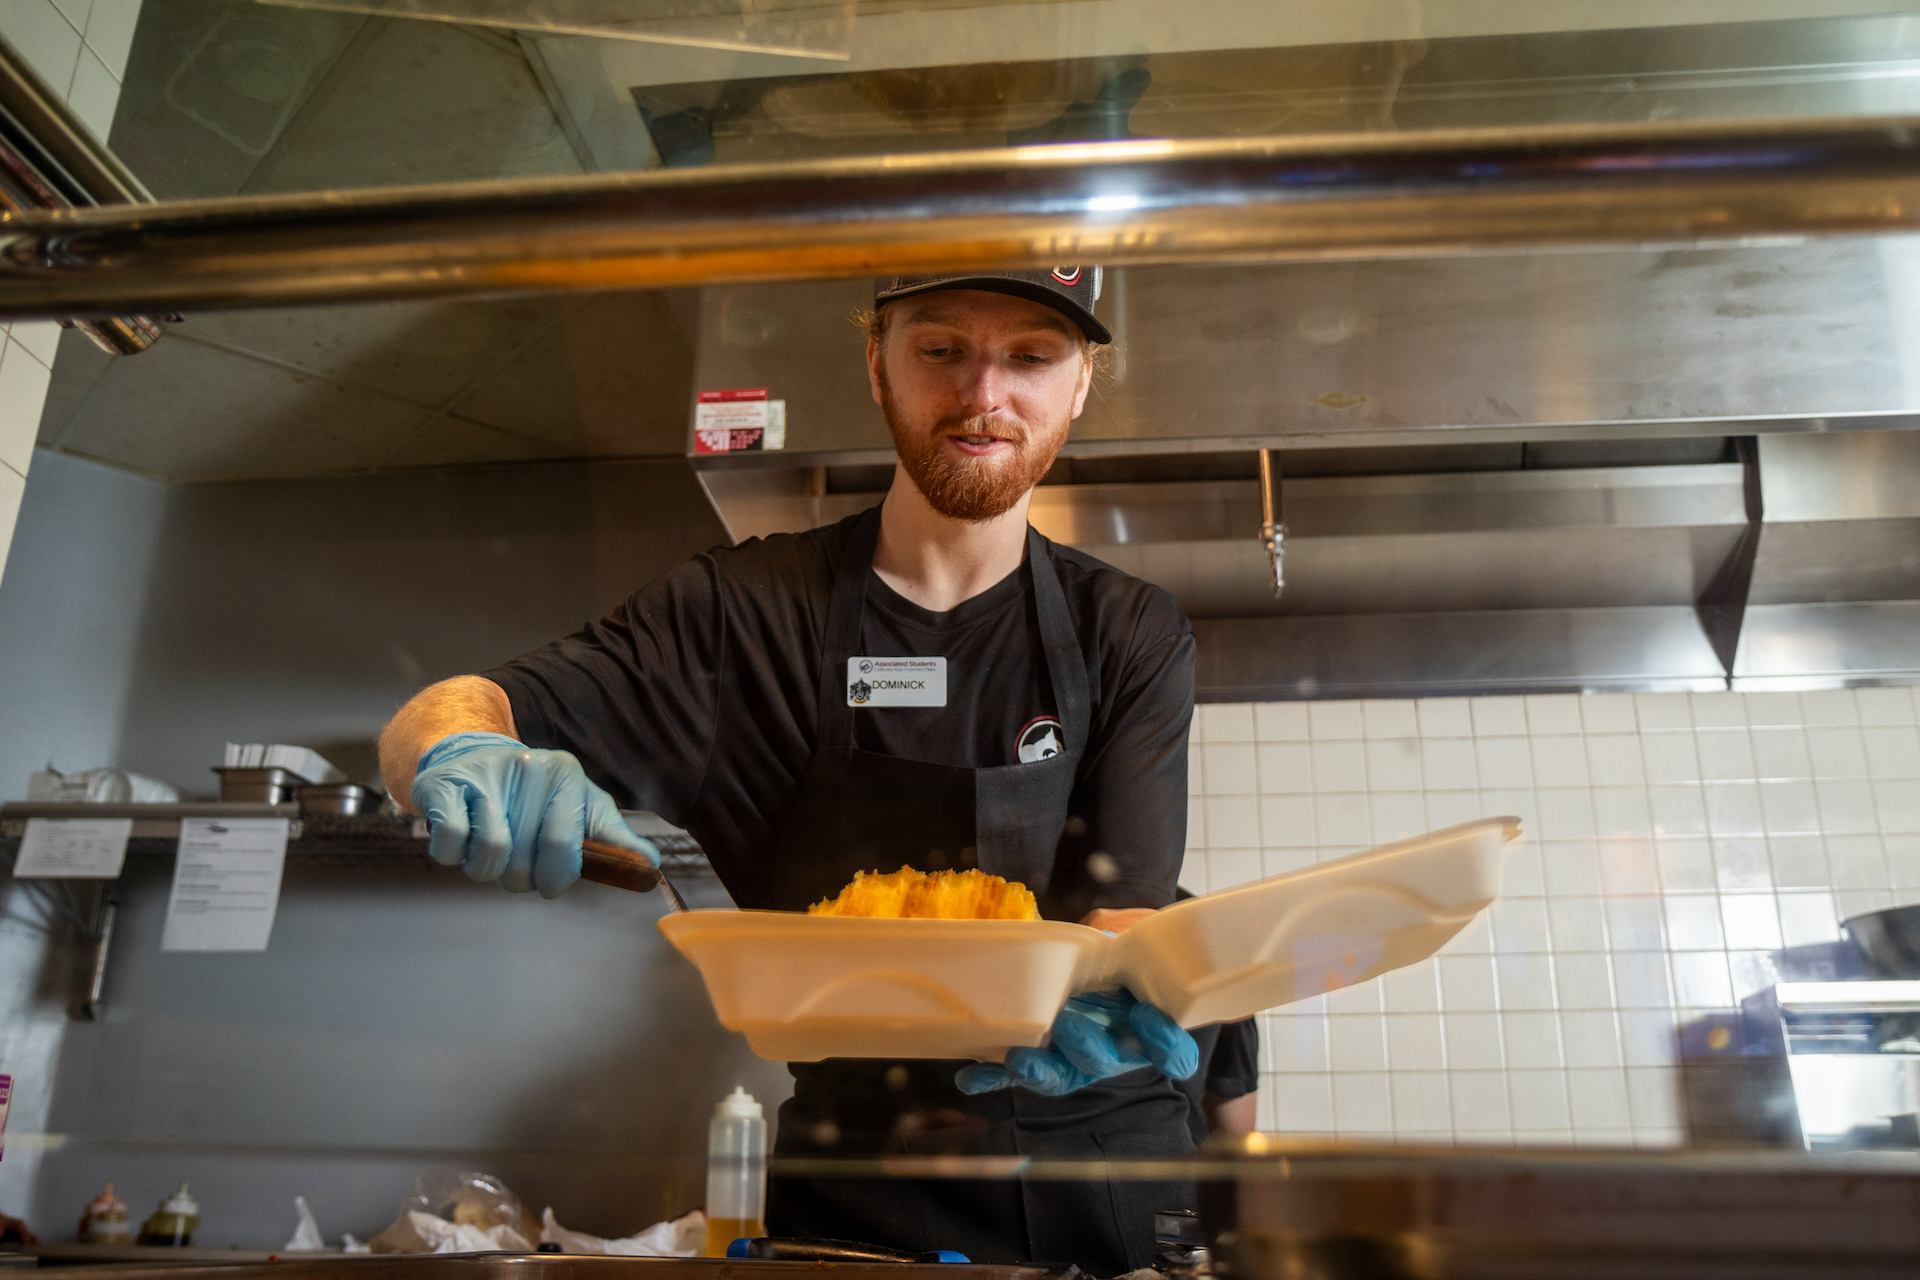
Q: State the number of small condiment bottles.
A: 2